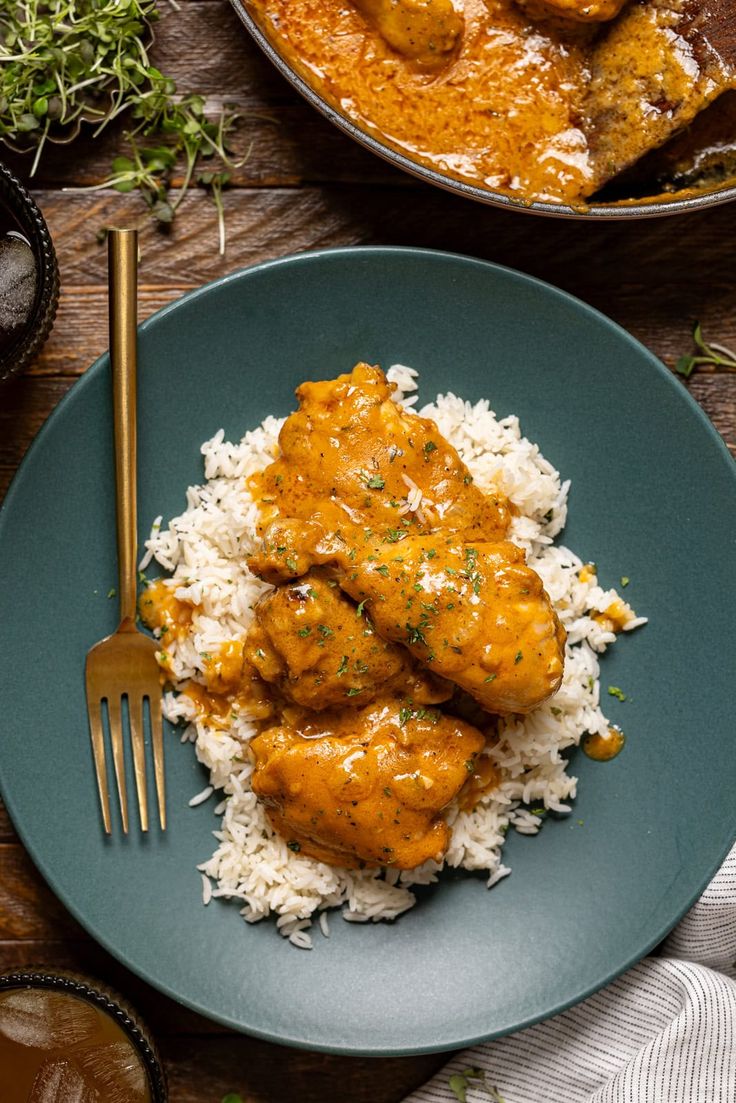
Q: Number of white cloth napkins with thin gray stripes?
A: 1